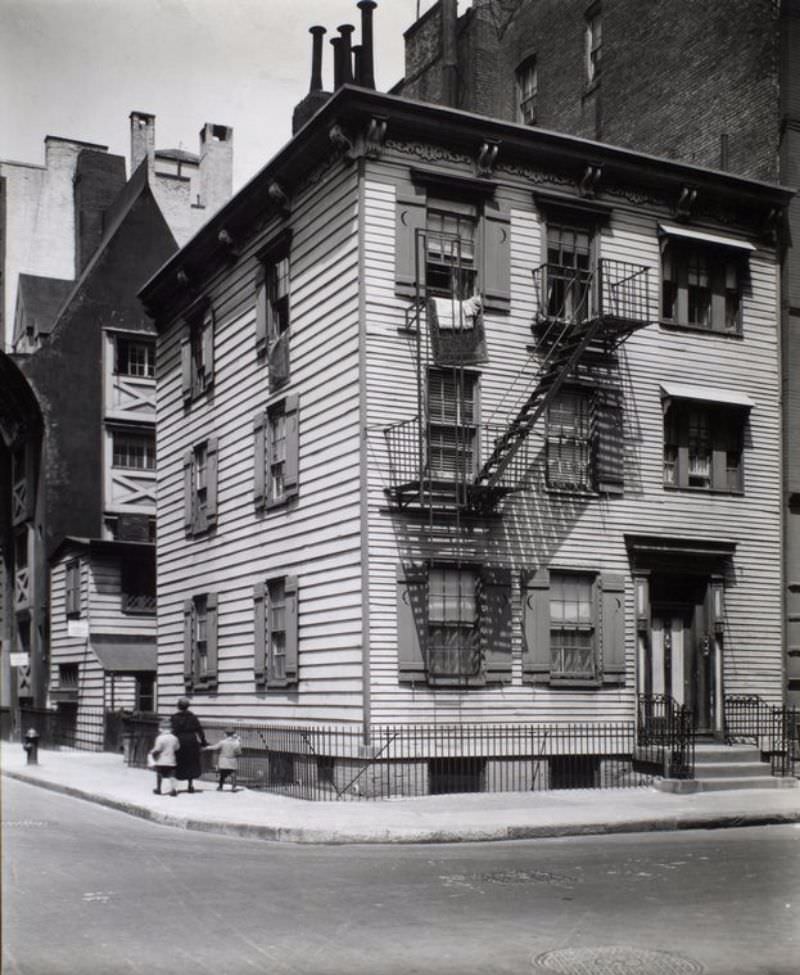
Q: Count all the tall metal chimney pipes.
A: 5